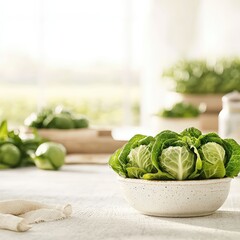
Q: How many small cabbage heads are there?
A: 3